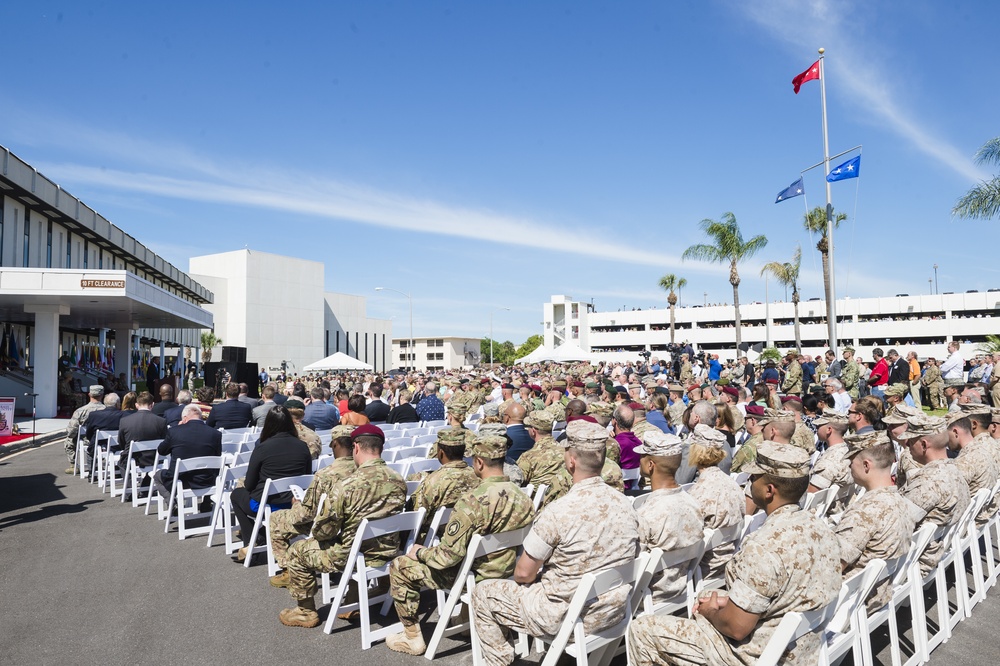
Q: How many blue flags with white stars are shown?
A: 2